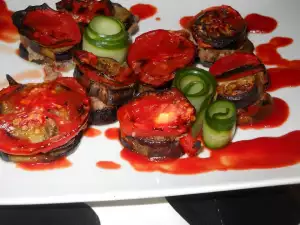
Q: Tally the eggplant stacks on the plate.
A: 8